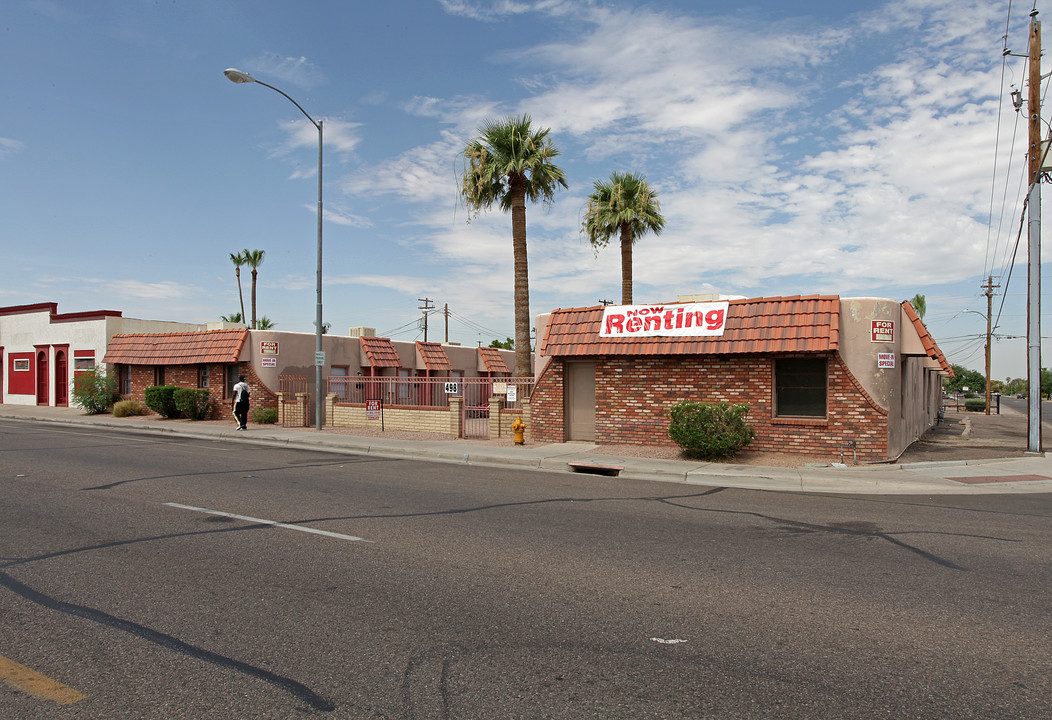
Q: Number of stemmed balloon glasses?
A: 0